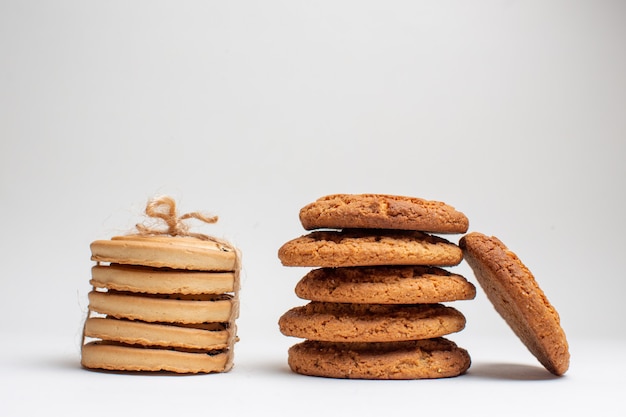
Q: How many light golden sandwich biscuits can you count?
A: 5